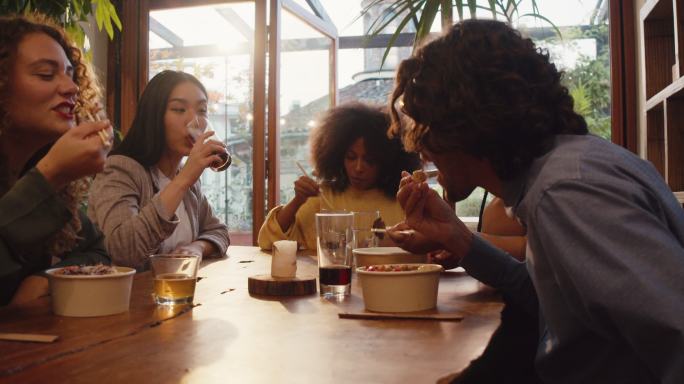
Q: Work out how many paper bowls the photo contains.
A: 3